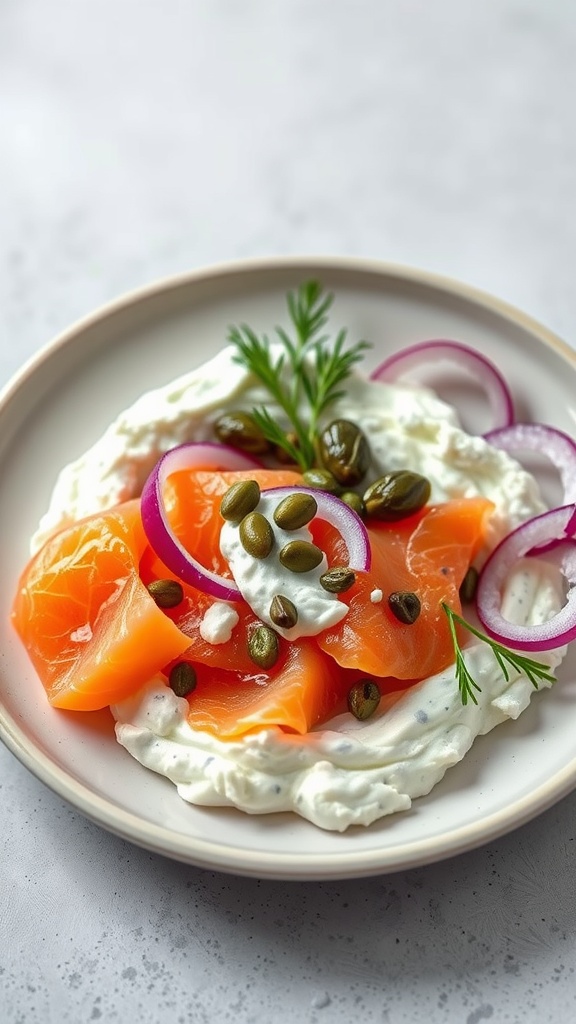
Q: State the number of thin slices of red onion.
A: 5